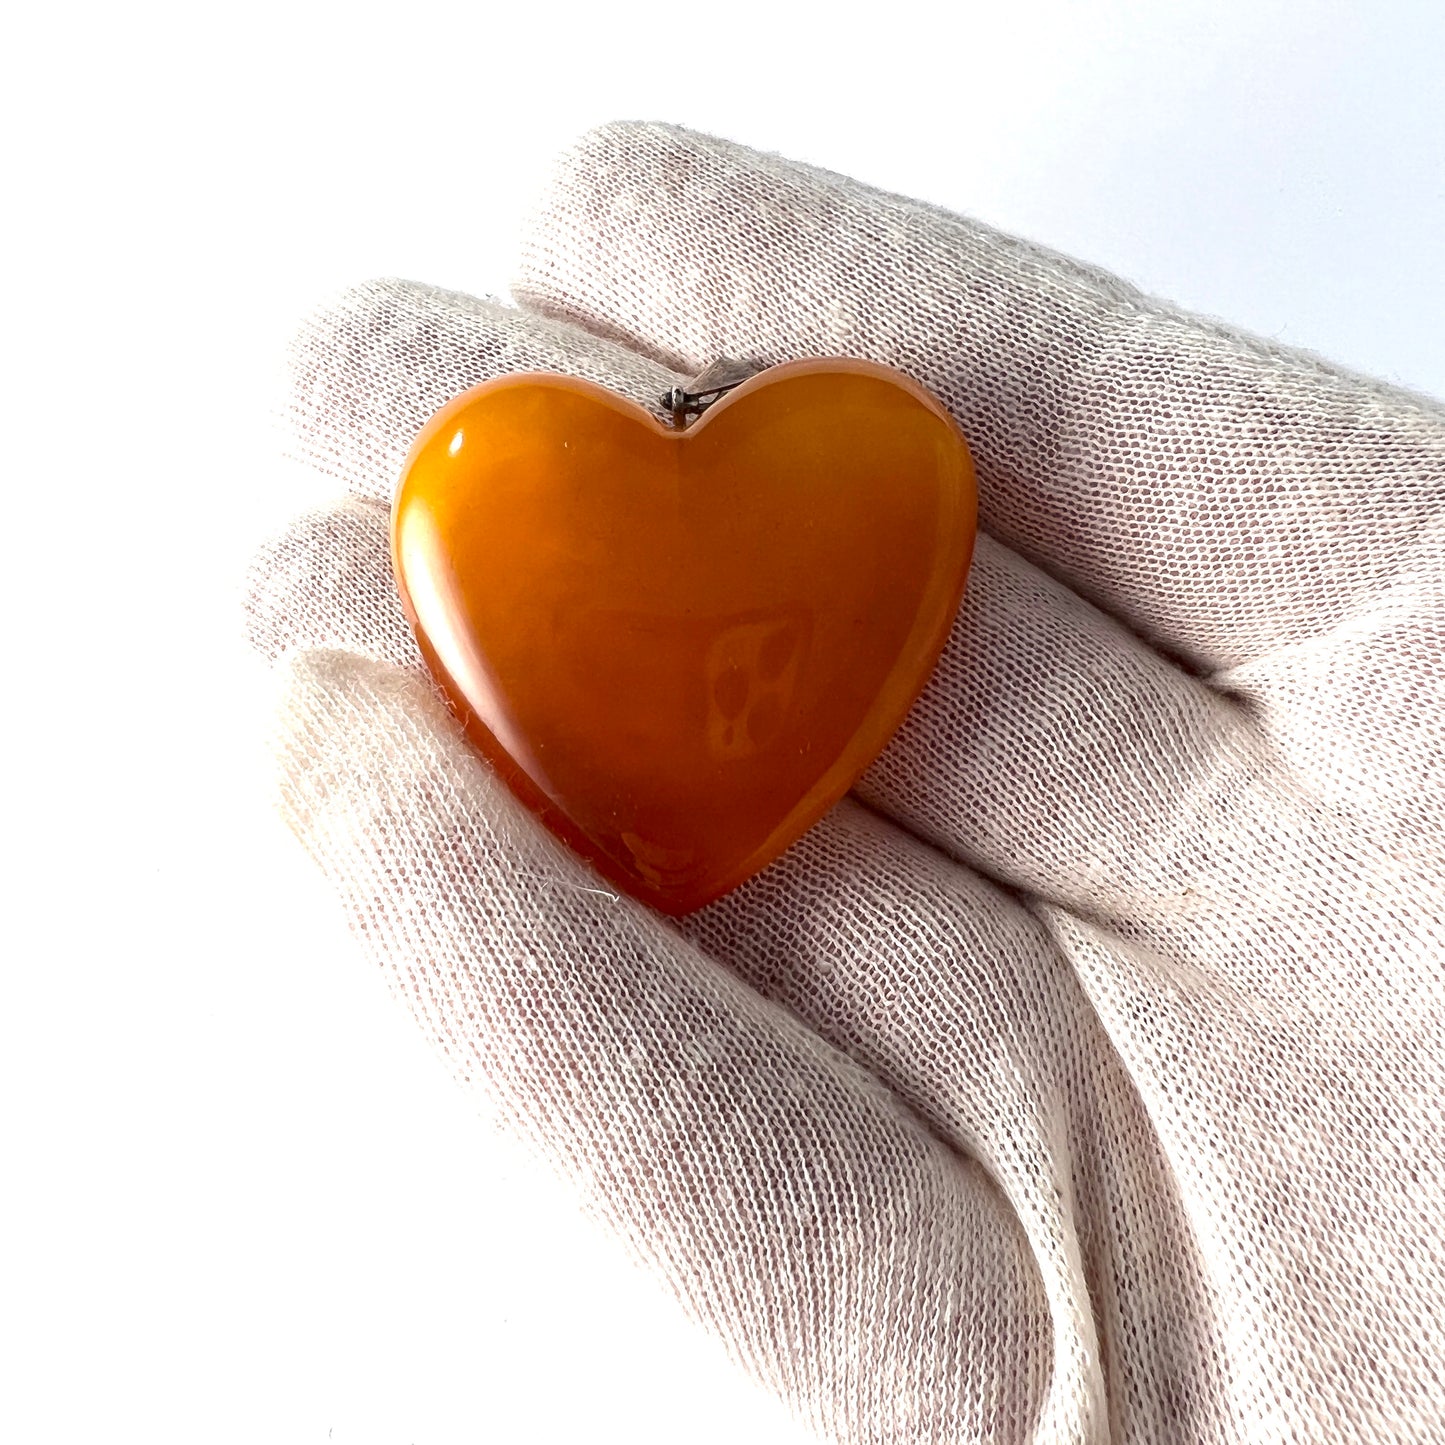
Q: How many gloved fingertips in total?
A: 4